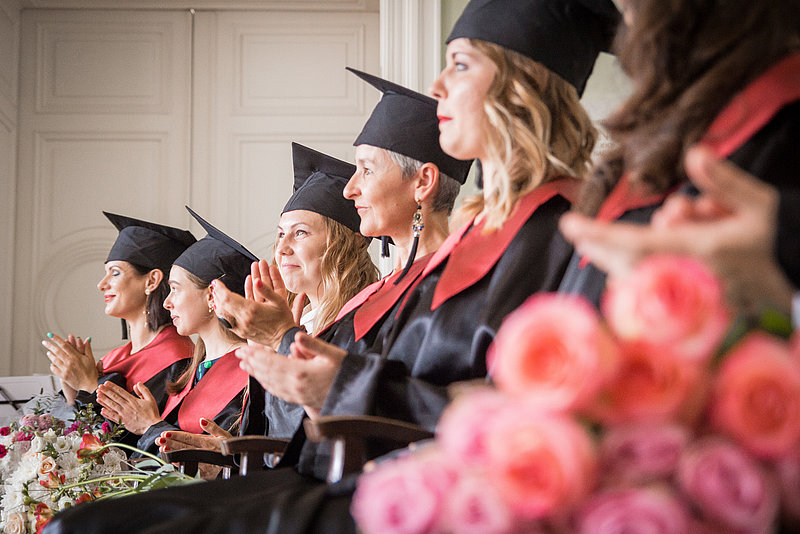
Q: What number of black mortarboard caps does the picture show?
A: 5